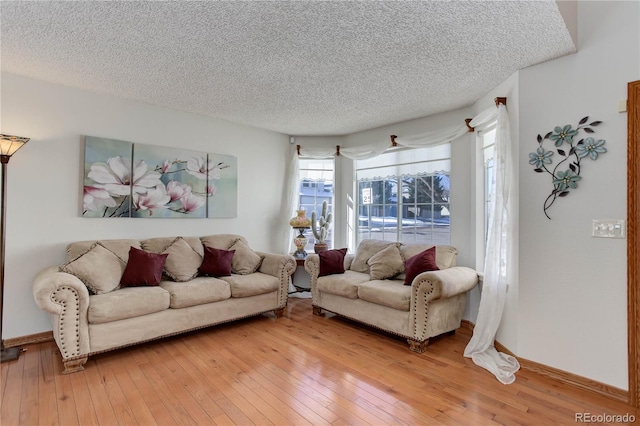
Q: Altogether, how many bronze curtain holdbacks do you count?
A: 5